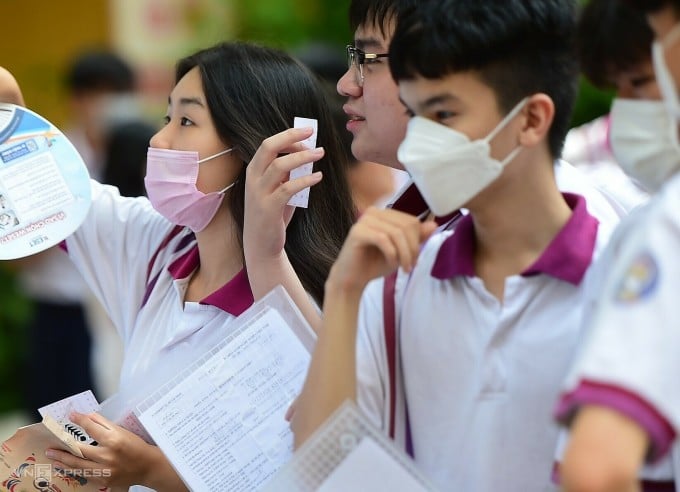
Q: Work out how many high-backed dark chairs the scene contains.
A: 0